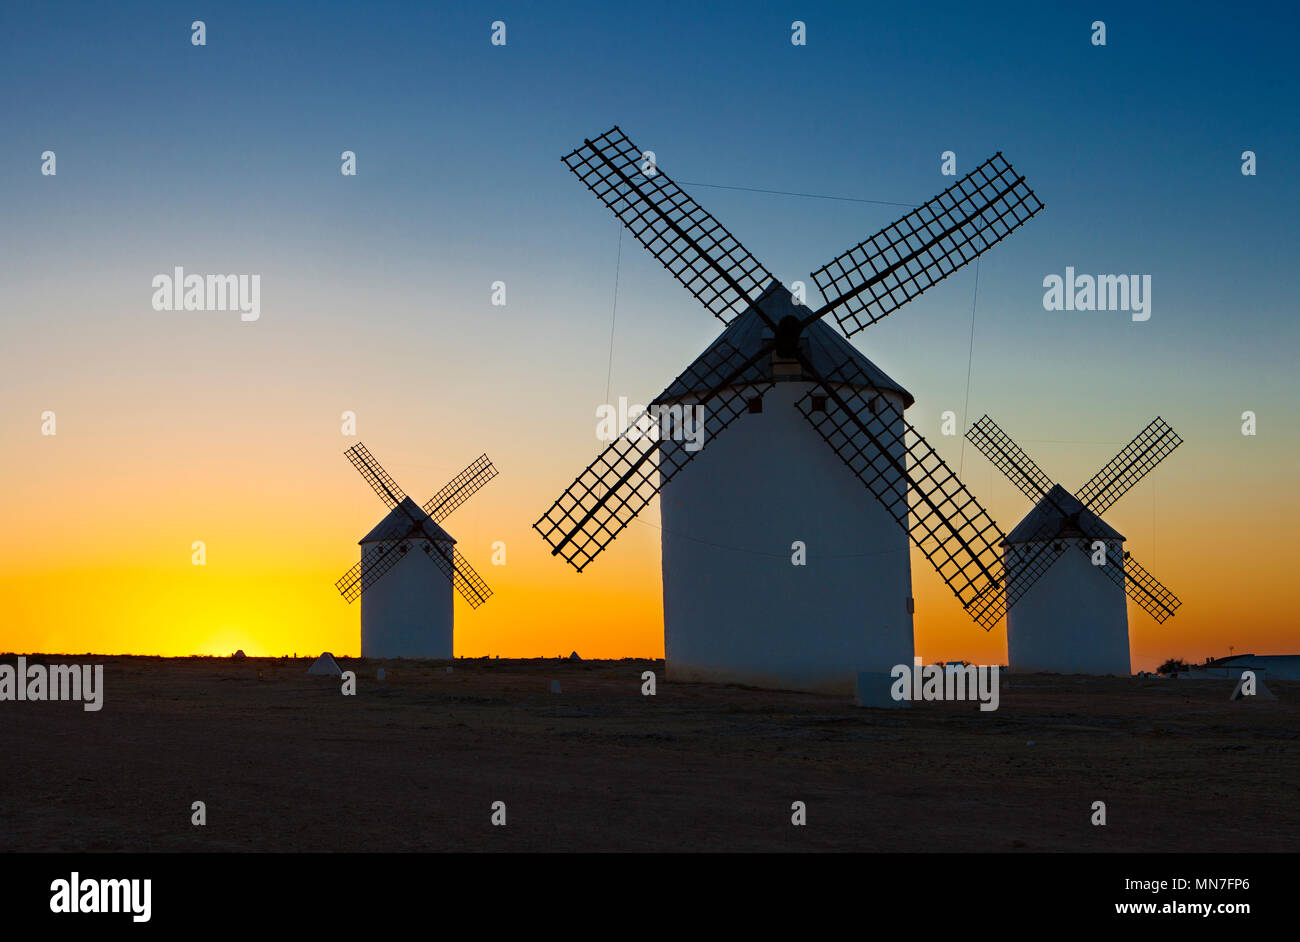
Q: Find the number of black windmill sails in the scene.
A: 12